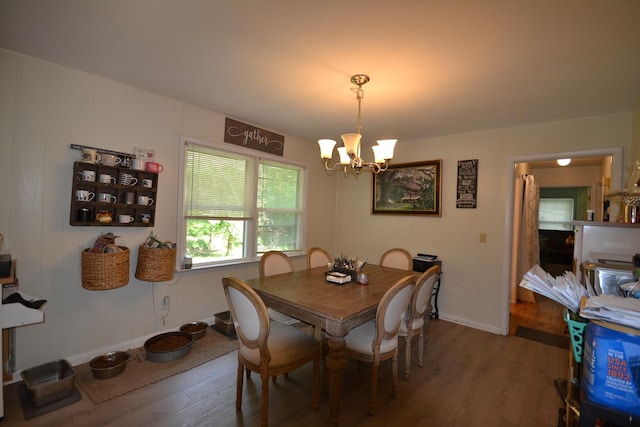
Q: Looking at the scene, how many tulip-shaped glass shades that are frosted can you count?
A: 5